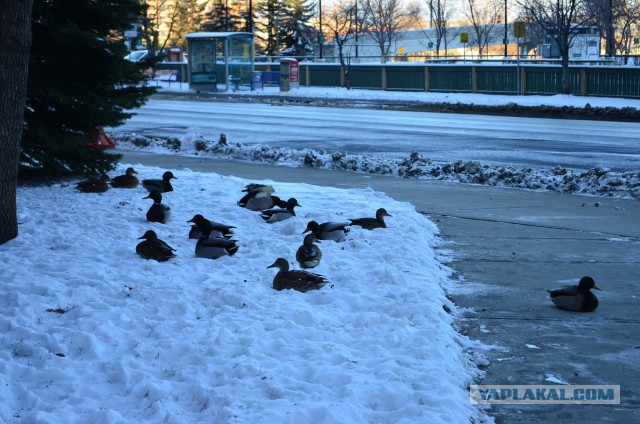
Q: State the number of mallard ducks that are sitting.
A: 14